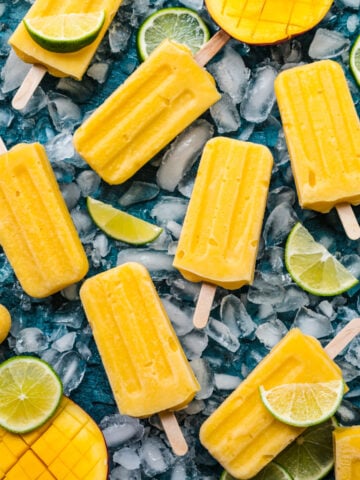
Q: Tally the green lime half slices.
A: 4